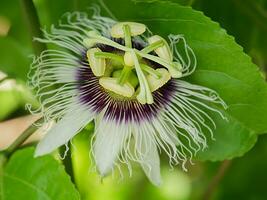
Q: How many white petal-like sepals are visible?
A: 3